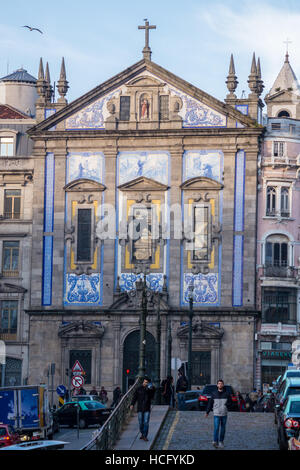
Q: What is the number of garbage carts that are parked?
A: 0